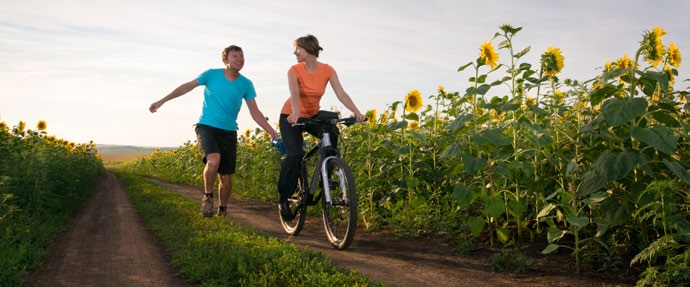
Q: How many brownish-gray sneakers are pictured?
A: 2